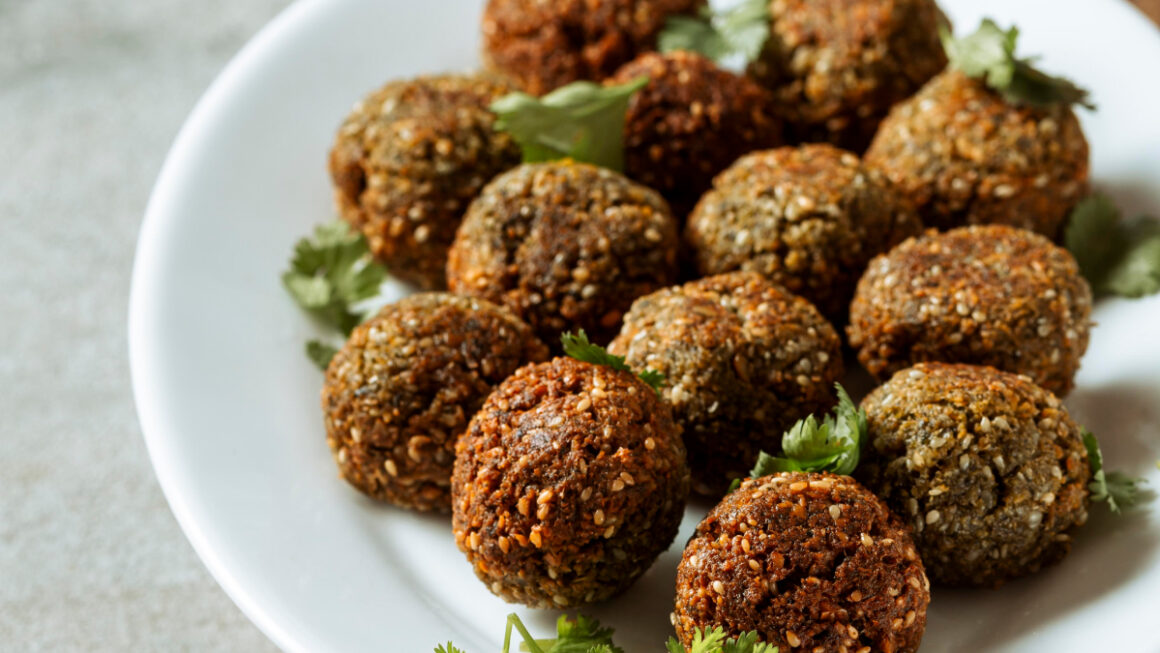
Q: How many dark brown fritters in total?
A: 13